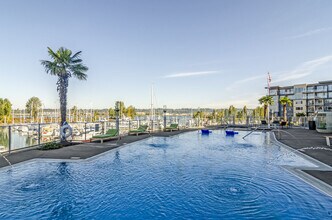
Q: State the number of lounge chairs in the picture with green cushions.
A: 3